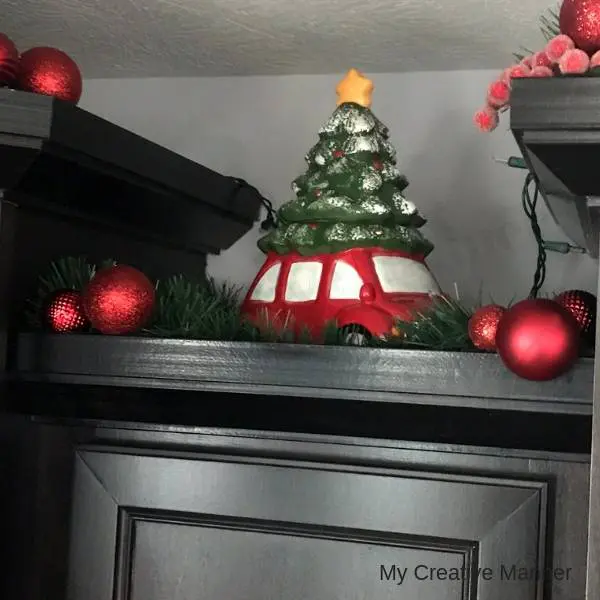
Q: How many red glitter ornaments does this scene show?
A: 4